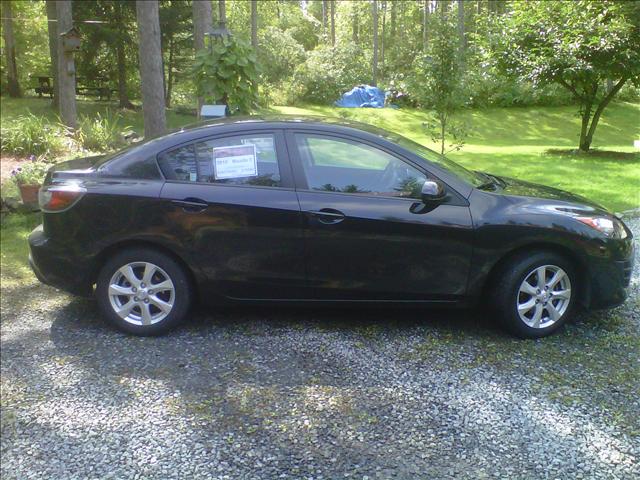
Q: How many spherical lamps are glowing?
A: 0